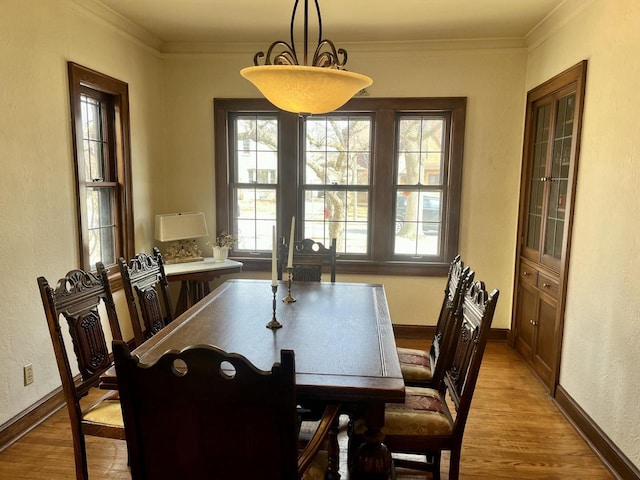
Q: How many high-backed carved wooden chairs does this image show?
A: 6